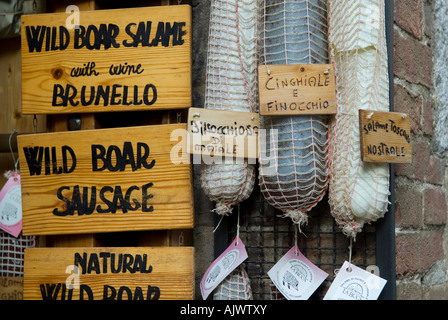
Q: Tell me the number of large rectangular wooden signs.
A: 3